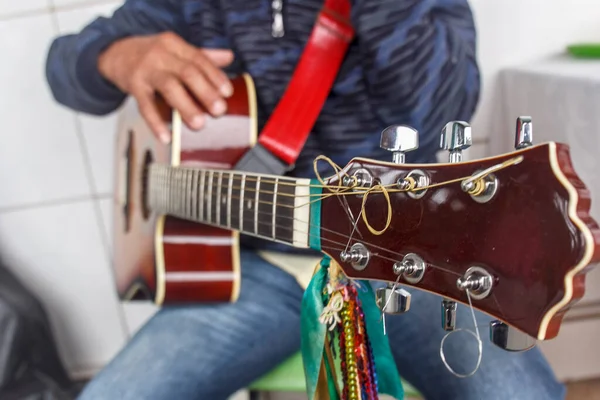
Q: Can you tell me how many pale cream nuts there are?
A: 1